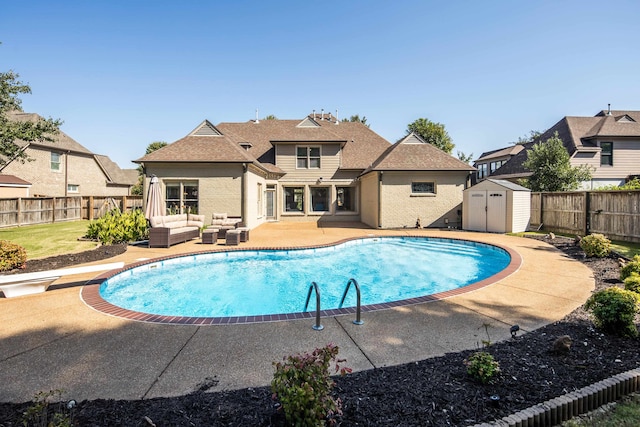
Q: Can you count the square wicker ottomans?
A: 3